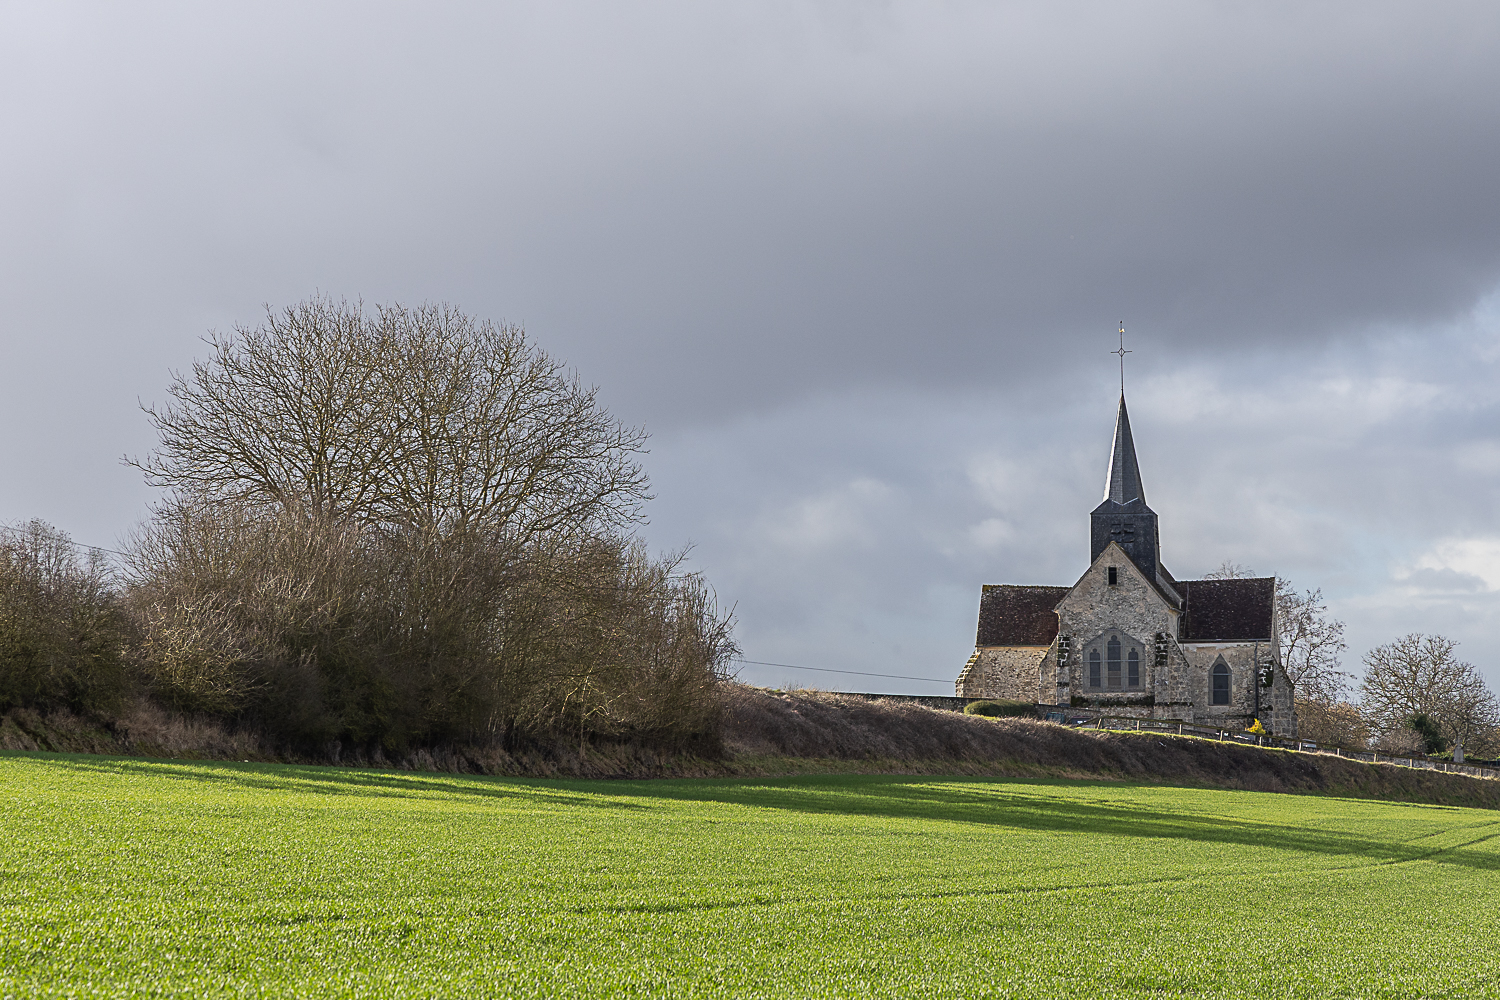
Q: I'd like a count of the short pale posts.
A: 11